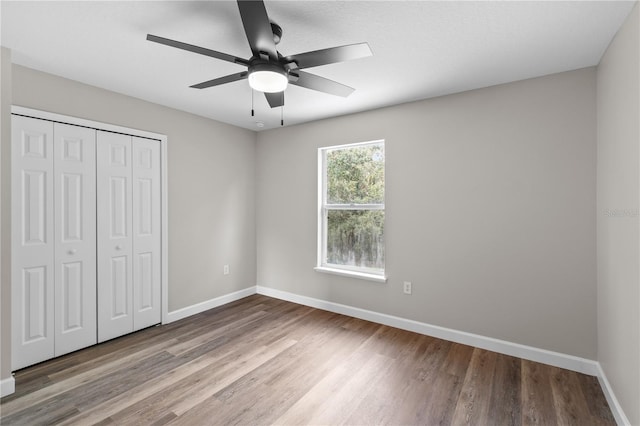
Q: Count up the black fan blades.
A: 6